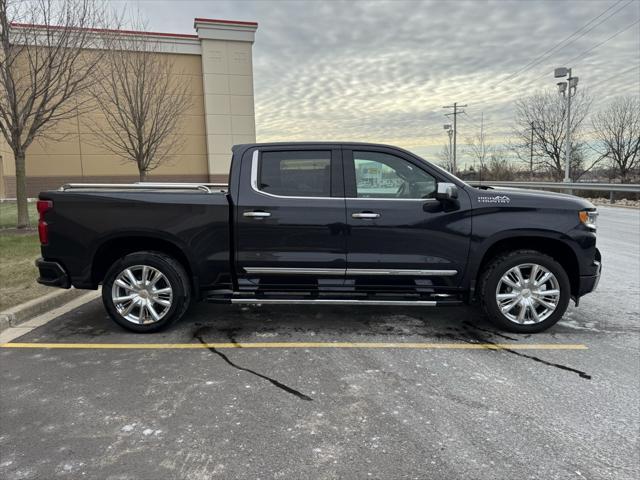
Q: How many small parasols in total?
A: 0